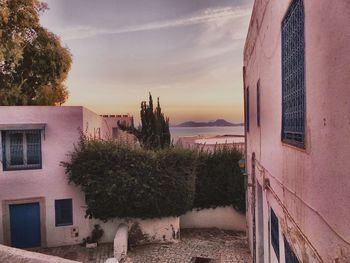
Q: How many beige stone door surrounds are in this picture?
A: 1